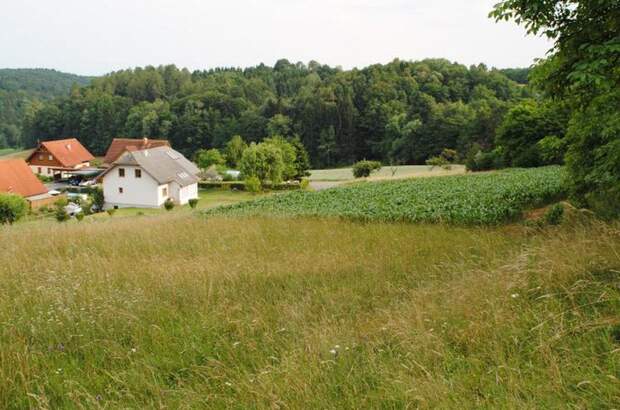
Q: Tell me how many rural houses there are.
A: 4